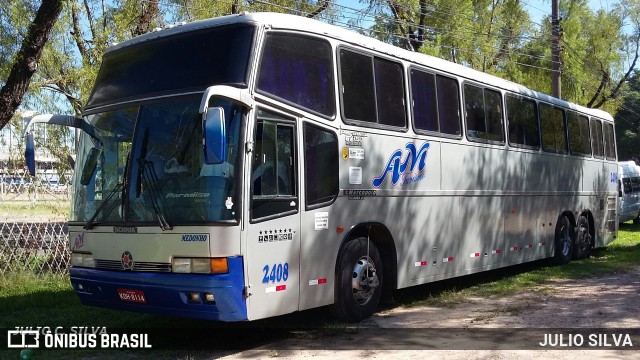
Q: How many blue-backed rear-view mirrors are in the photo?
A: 2